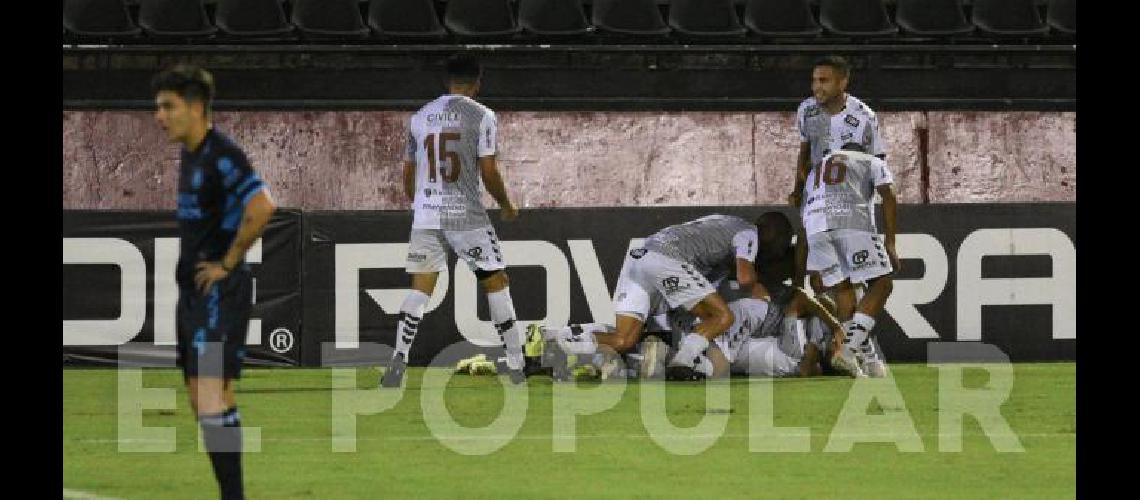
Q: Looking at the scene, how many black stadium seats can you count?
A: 14